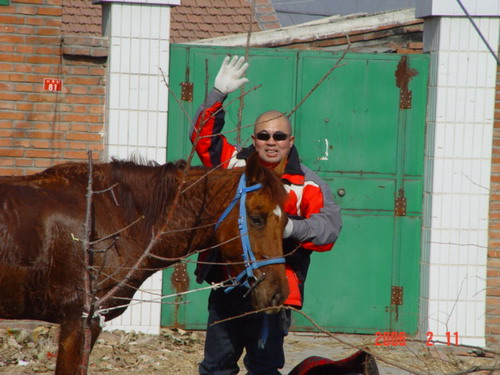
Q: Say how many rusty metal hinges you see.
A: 5